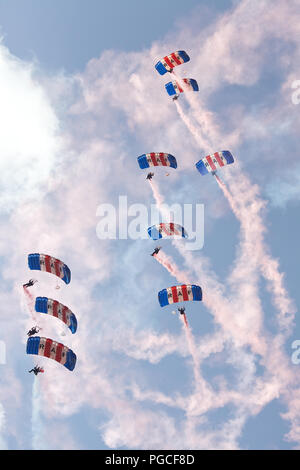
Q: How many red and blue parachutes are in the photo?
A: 9